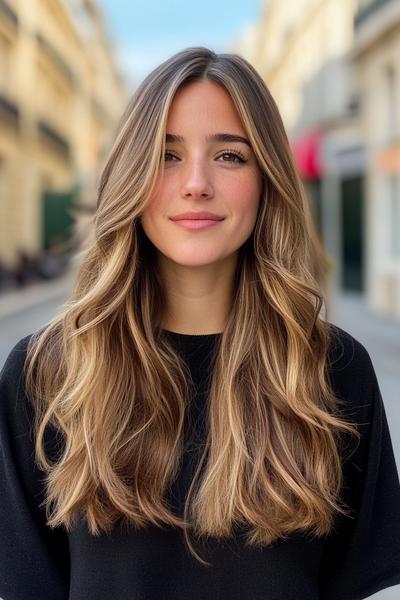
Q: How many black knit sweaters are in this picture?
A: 1